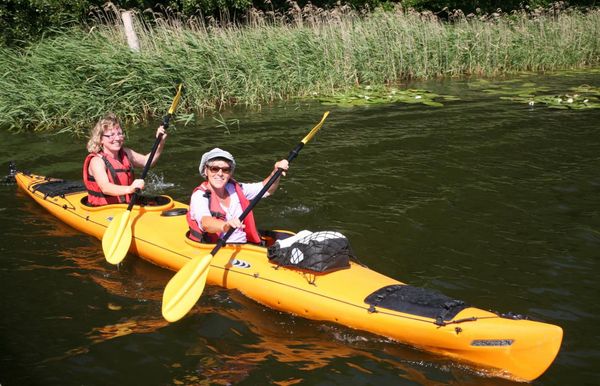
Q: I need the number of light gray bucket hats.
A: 1